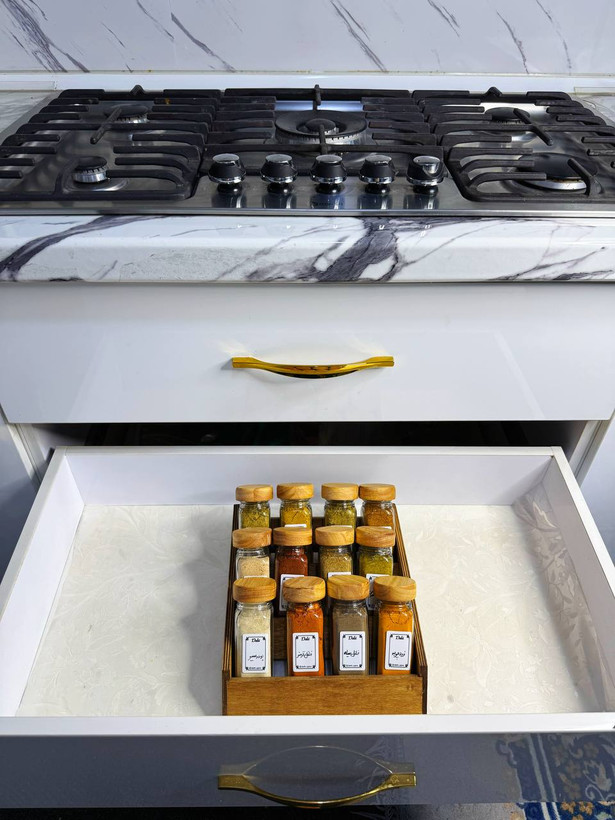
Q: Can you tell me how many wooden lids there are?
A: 12